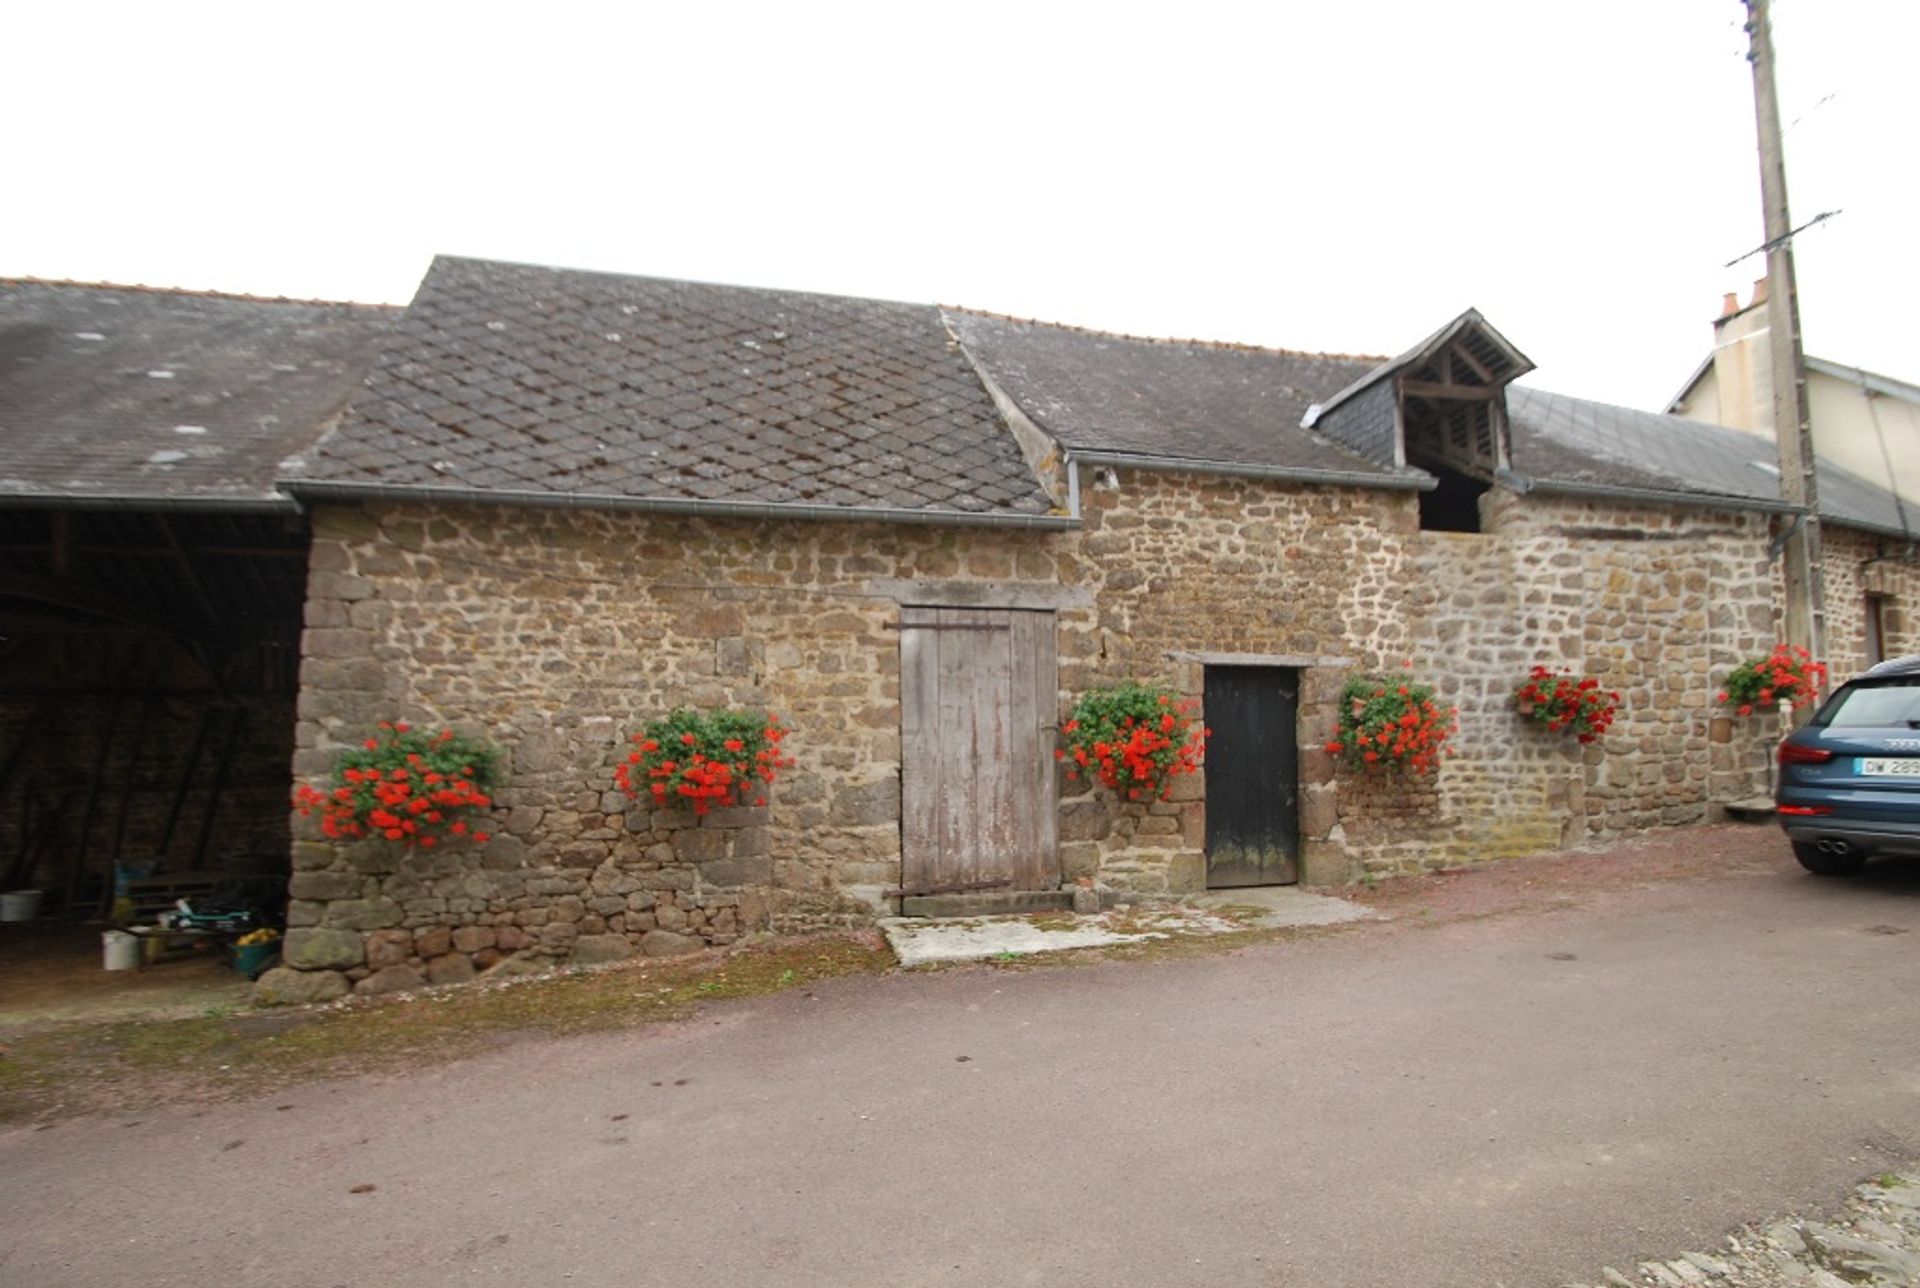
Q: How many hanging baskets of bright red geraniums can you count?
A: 6